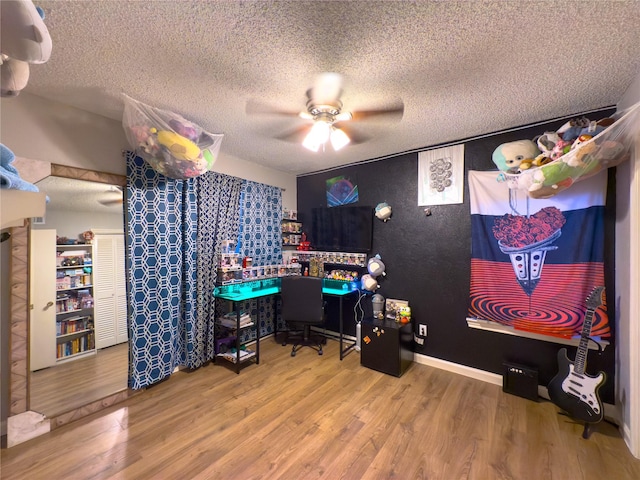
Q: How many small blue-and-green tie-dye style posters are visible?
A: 1